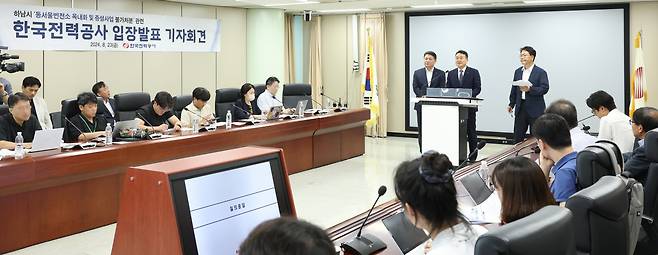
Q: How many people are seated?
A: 15